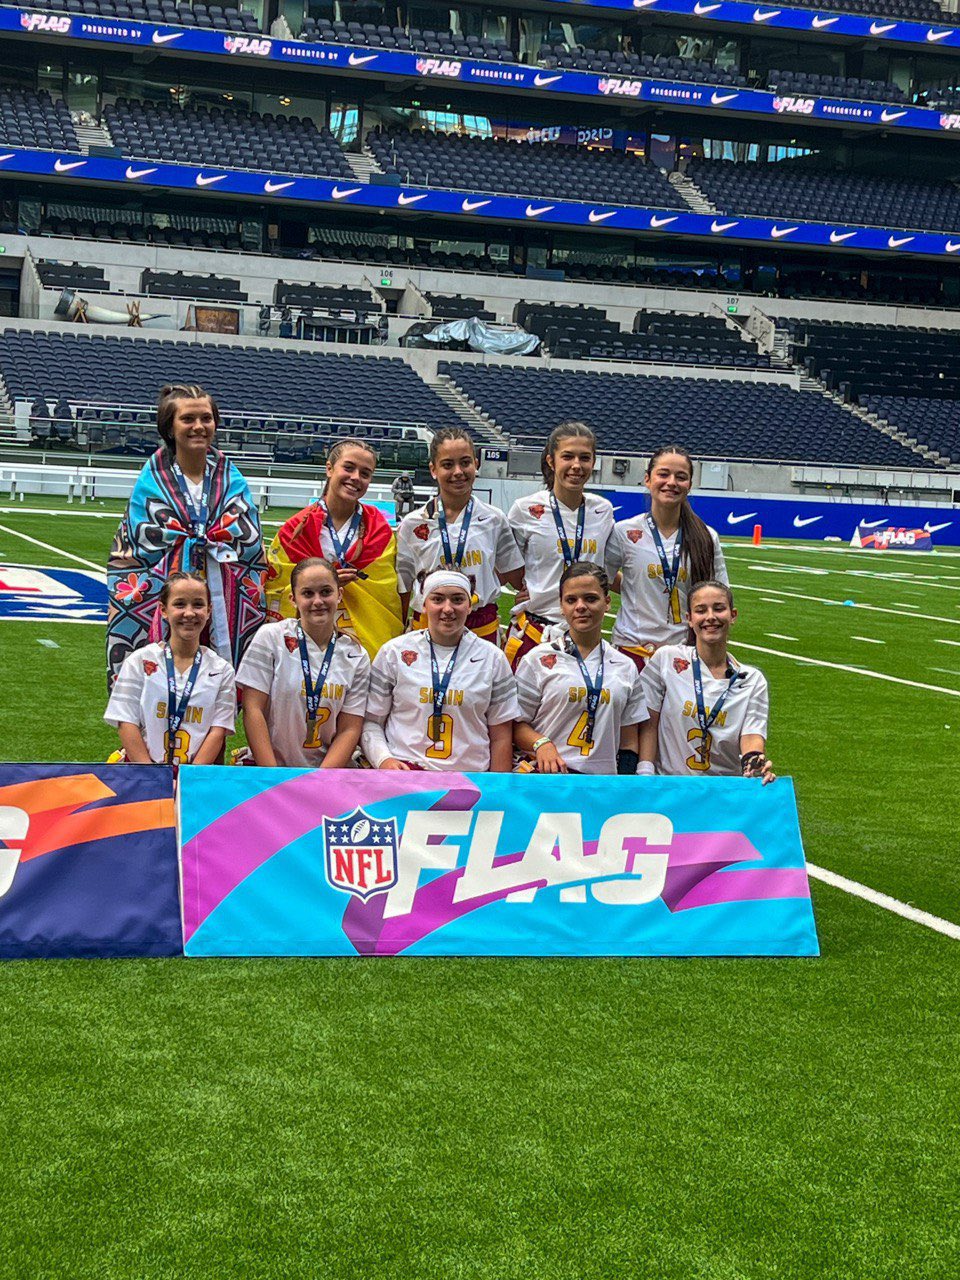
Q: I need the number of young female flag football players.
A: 10